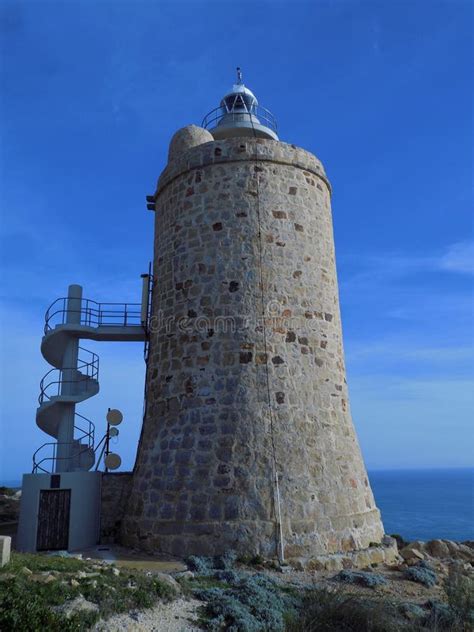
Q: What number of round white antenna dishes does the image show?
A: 3